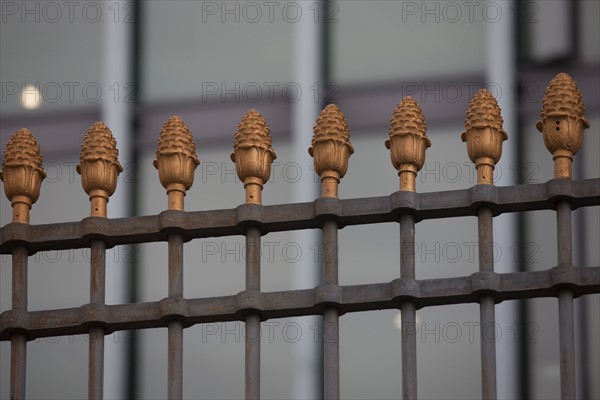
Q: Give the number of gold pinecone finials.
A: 8